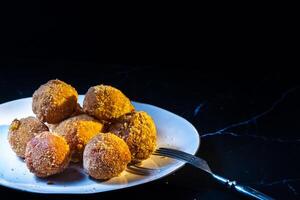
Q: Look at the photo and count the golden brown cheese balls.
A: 7